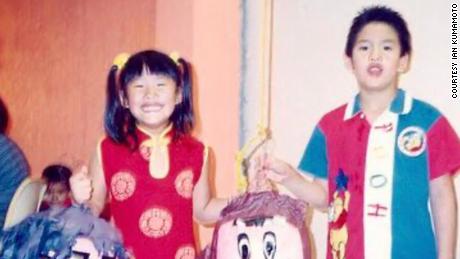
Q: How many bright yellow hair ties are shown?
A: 2